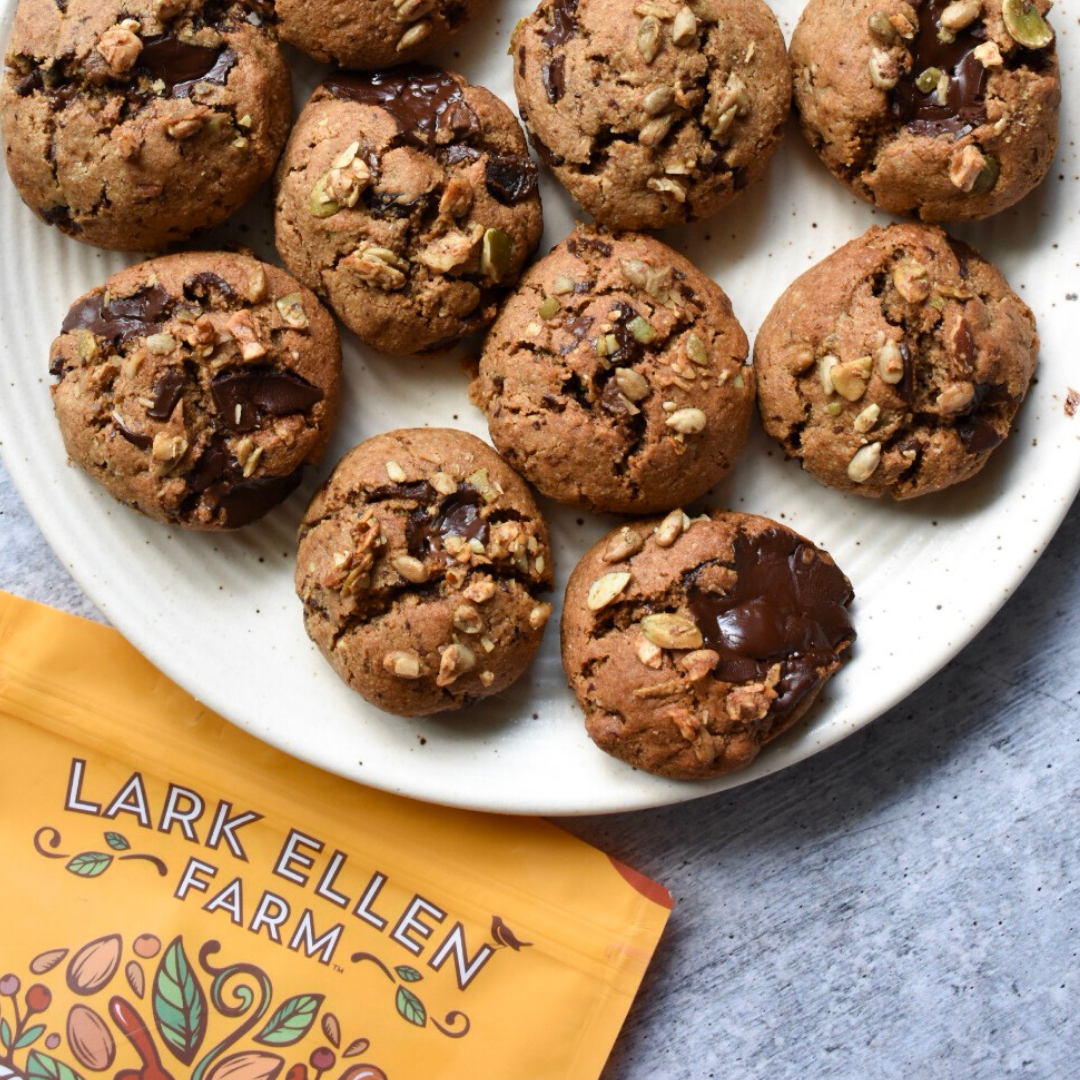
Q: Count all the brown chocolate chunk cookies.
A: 10